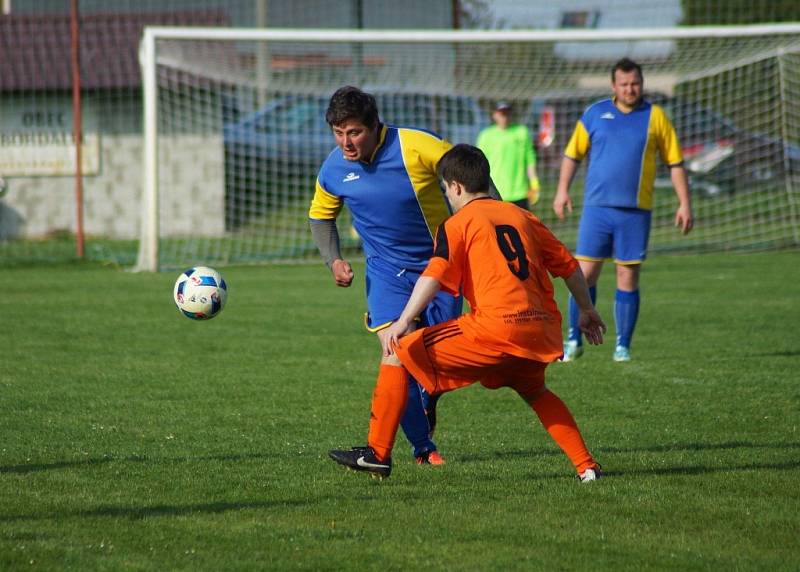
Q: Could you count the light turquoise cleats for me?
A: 2